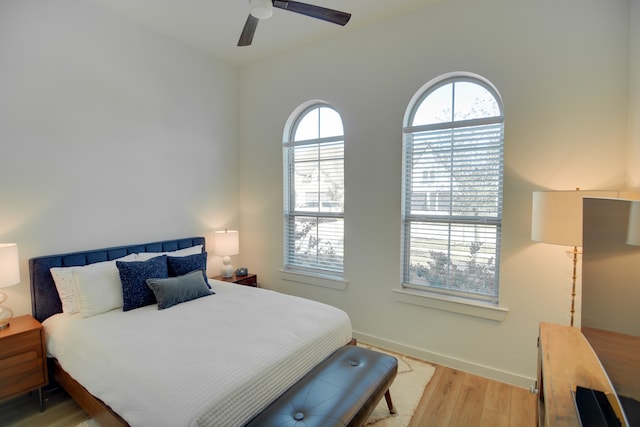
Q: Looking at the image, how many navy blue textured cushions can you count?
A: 2